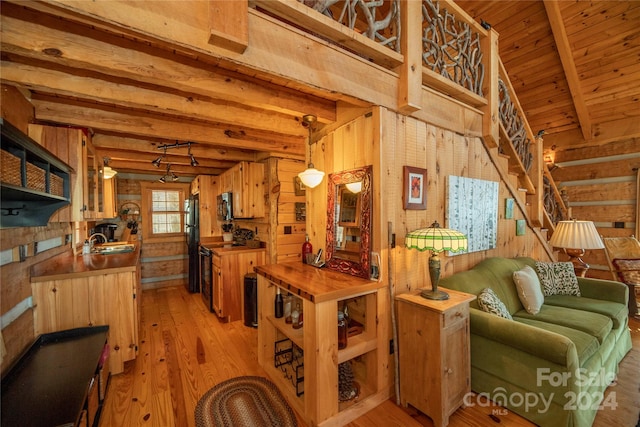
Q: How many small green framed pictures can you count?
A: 2